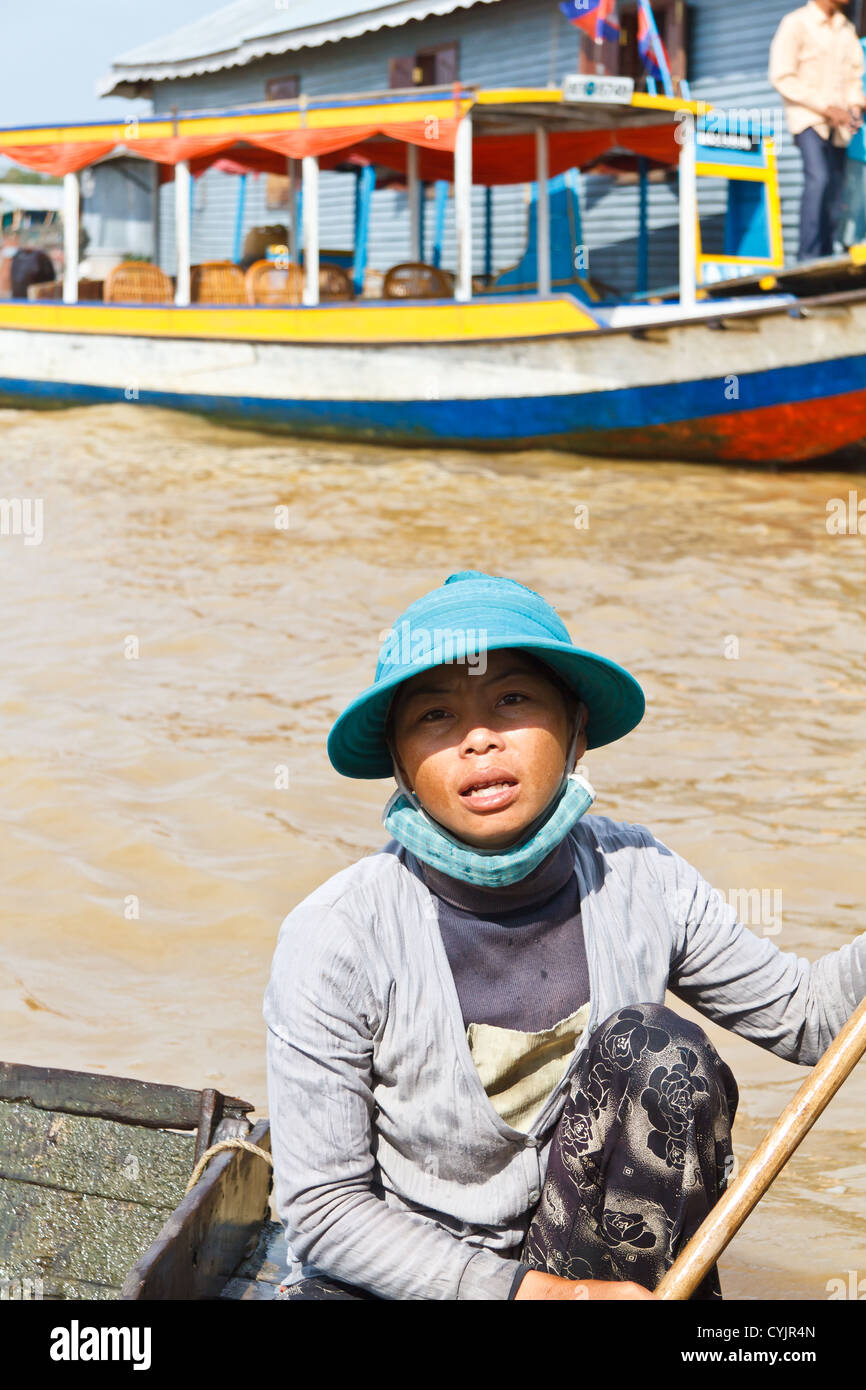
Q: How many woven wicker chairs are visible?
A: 5